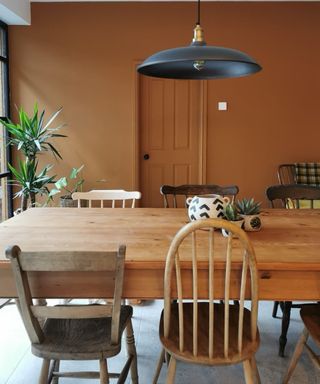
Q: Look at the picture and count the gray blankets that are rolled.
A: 0